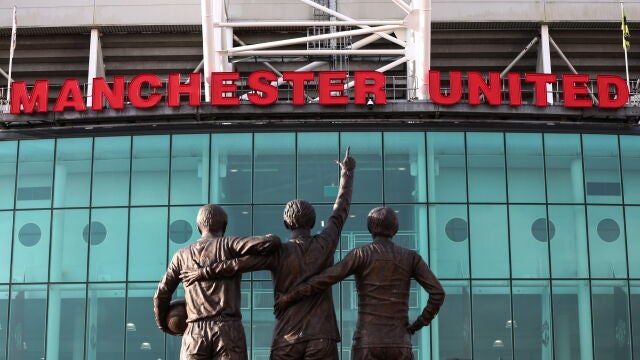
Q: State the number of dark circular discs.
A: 6